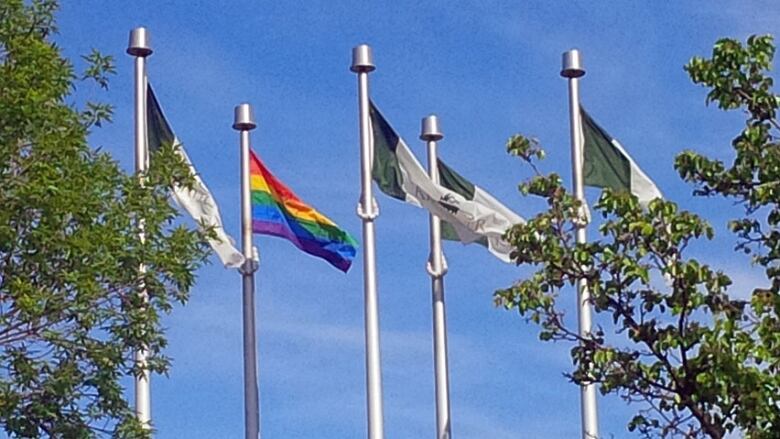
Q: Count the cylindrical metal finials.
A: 5